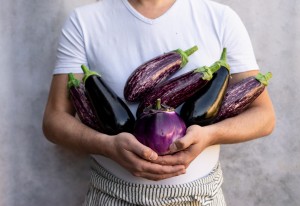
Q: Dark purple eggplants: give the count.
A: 2